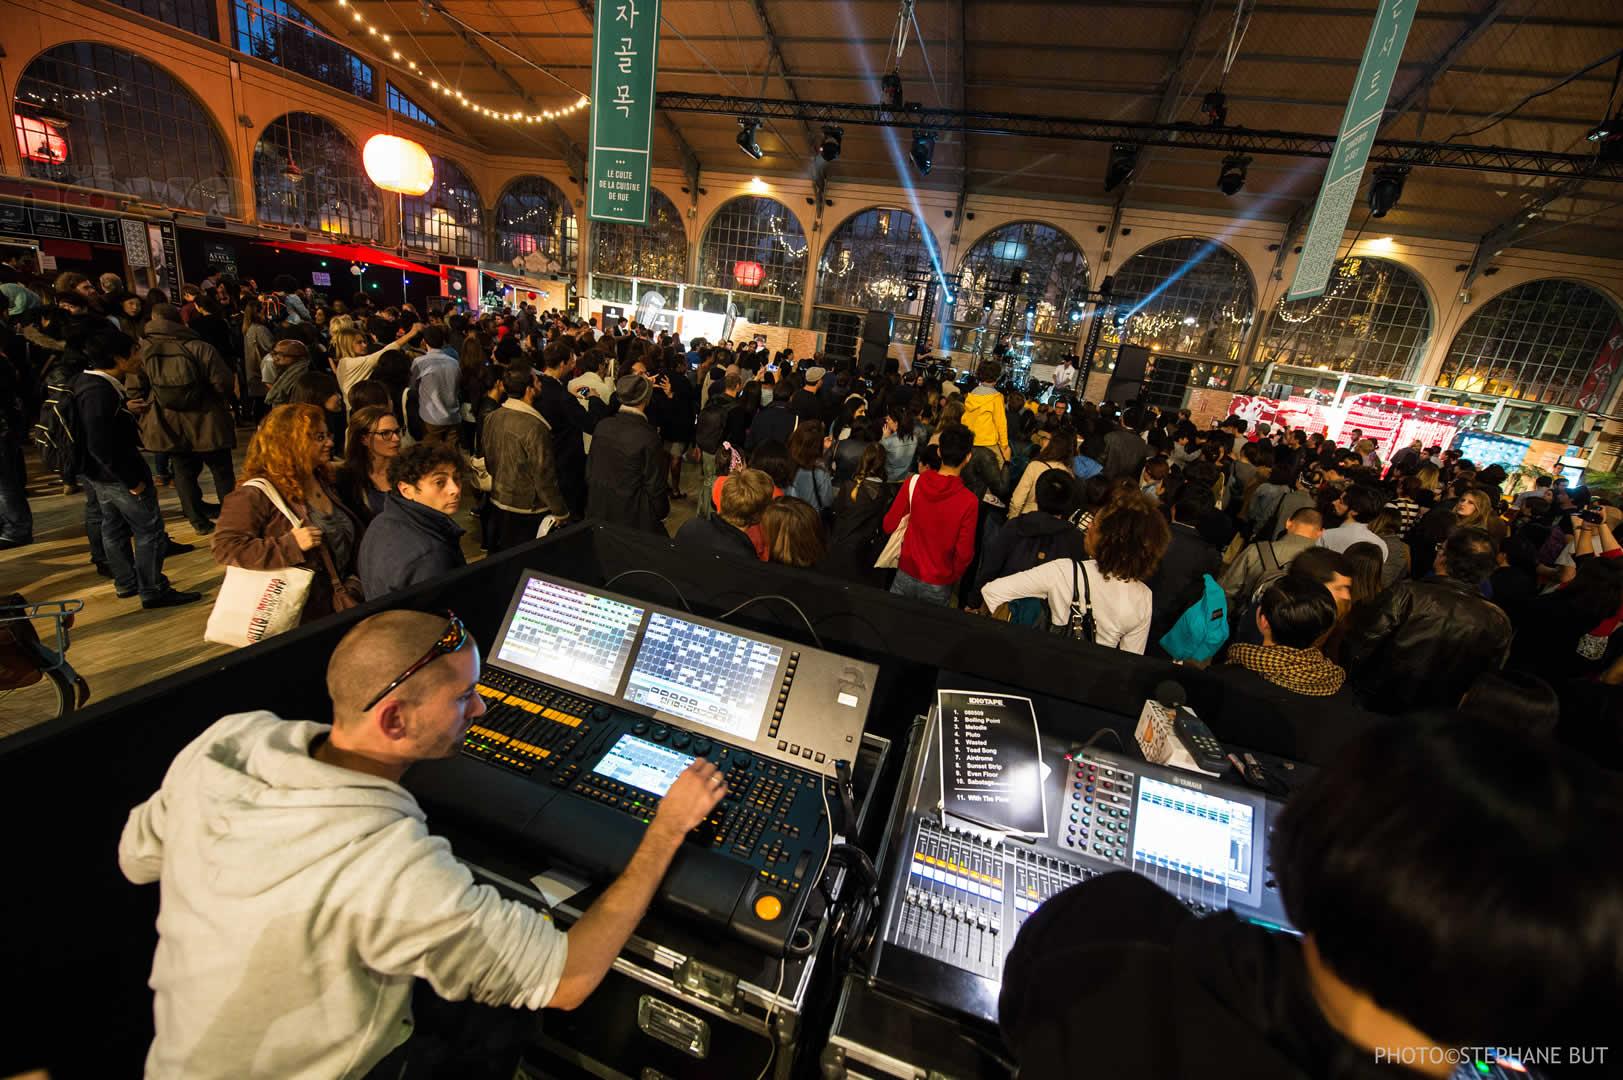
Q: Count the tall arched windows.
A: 11